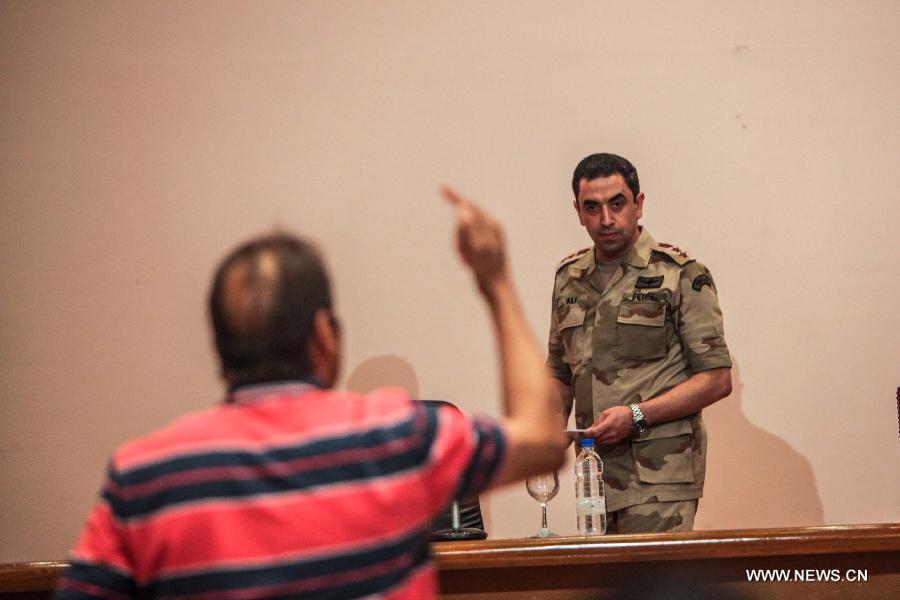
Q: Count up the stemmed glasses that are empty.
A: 1